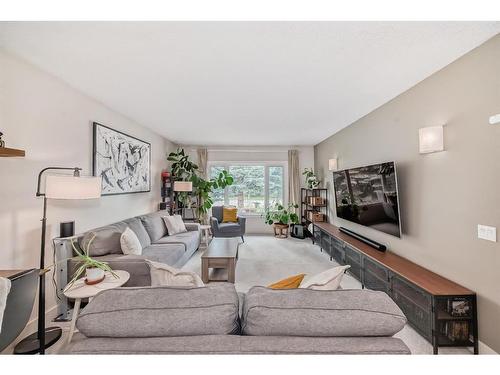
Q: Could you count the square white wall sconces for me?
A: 2